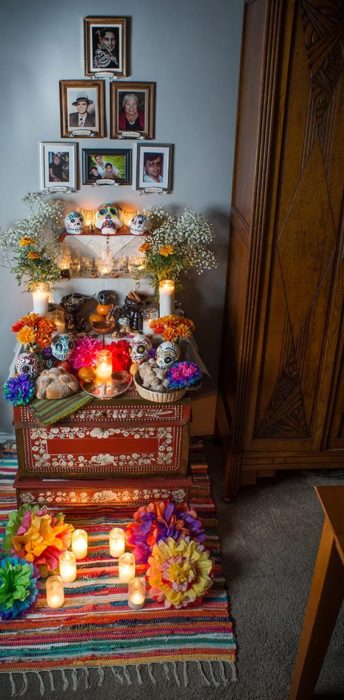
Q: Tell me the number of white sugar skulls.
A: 7